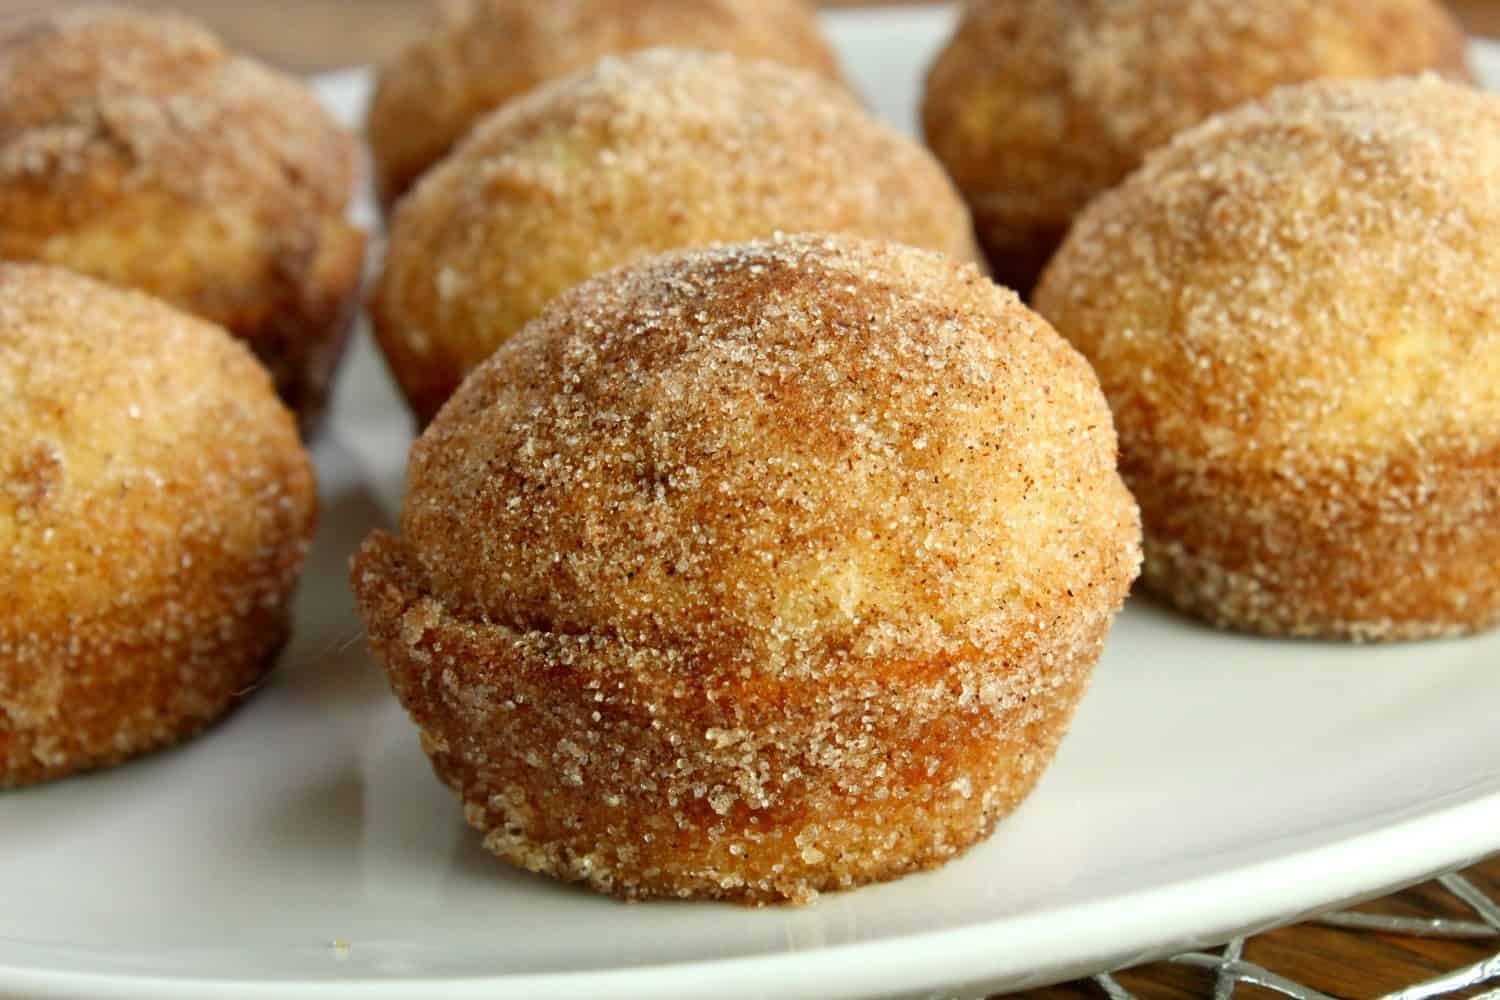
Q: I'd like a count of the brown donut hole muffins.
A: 7